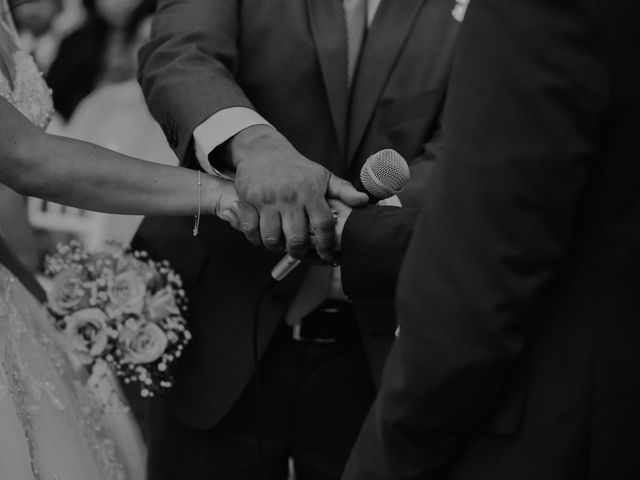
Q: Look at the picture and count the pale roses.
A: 5